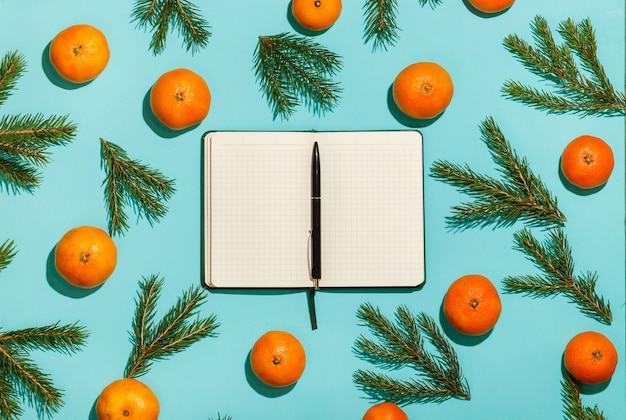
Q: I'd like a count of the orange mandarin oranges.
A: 12